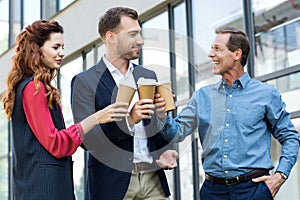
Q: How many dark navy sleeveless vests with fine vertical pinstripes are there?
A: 1